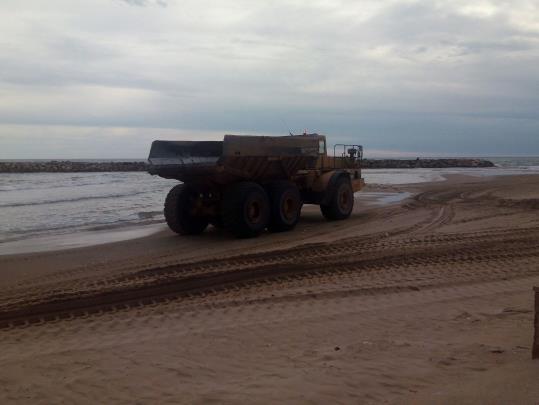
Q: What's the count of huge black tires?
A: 4